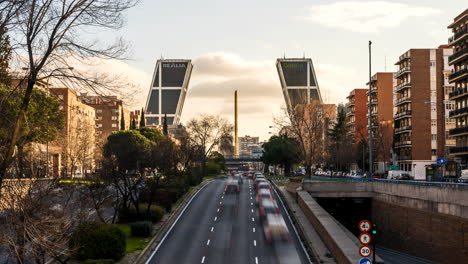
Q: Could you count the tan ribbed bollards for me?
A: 0